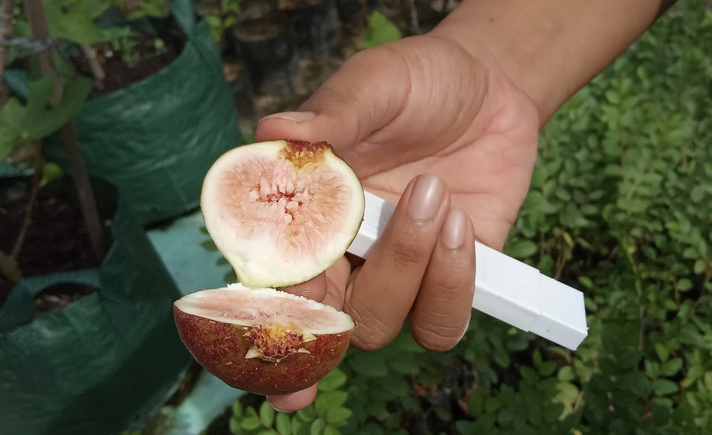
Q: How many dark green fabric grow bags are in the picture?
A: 2